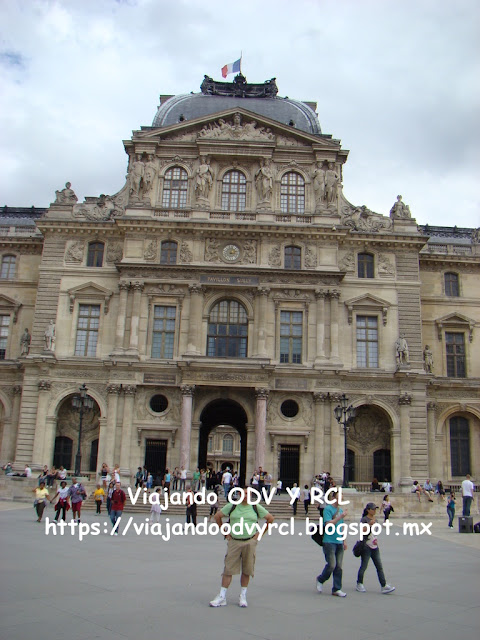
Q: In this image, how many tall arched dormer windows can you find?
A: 3